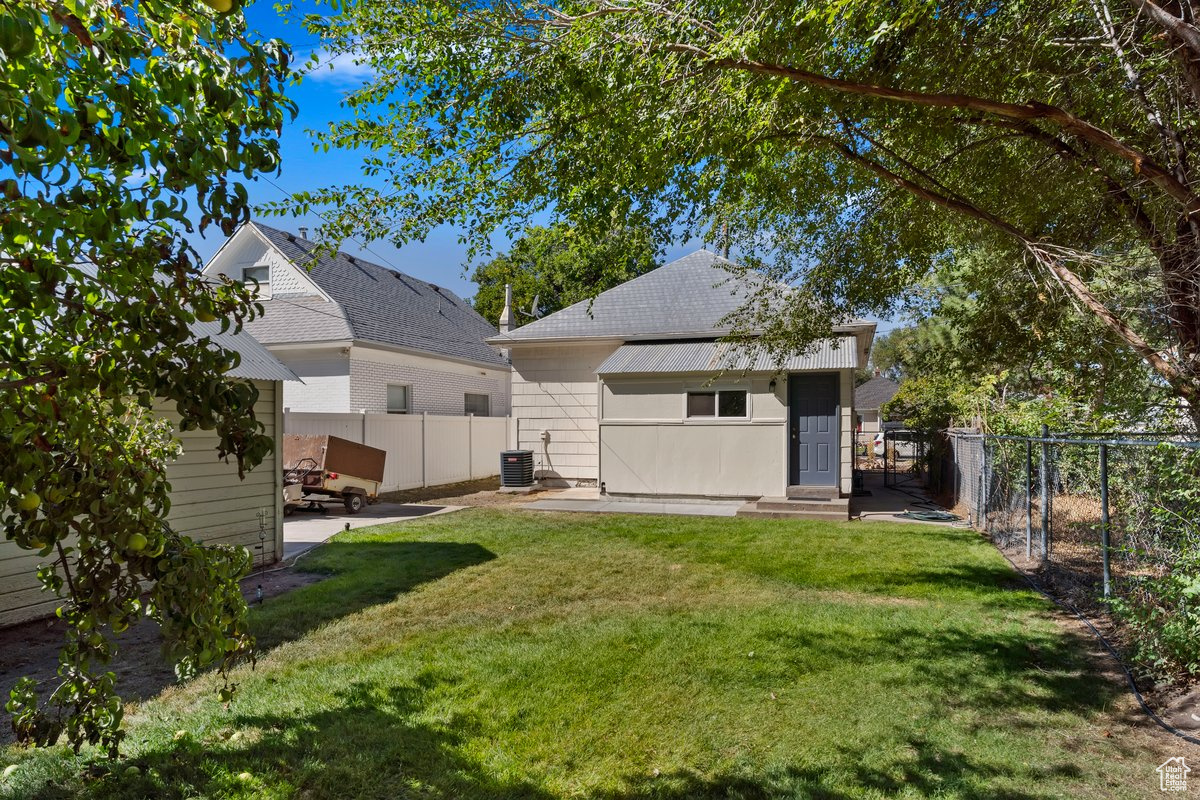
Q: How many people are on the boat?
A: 0